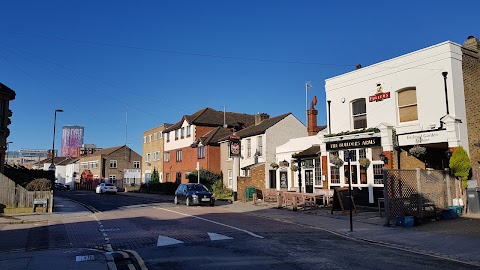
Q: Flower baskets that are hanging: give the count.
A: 5